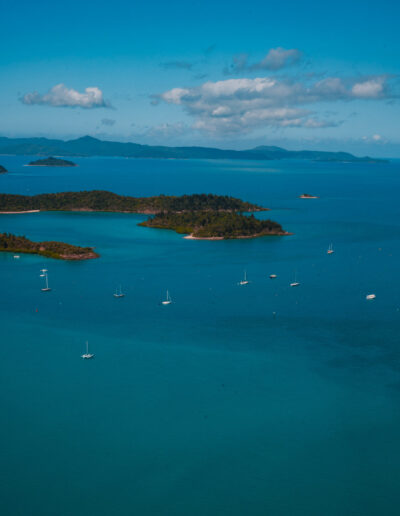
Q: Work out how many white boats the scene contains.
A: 12